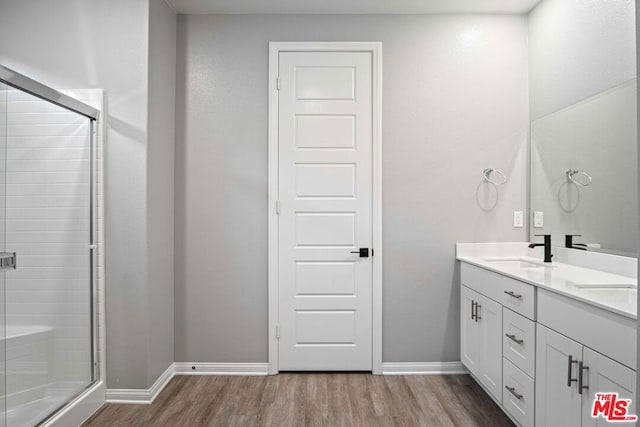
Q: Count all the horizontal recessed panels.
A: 6